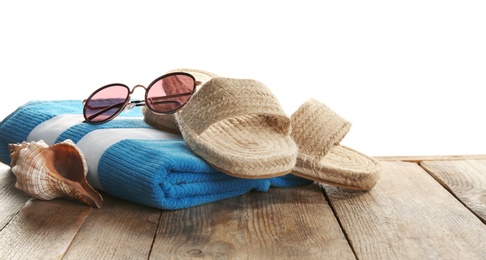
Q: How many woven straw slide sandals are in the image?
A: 2